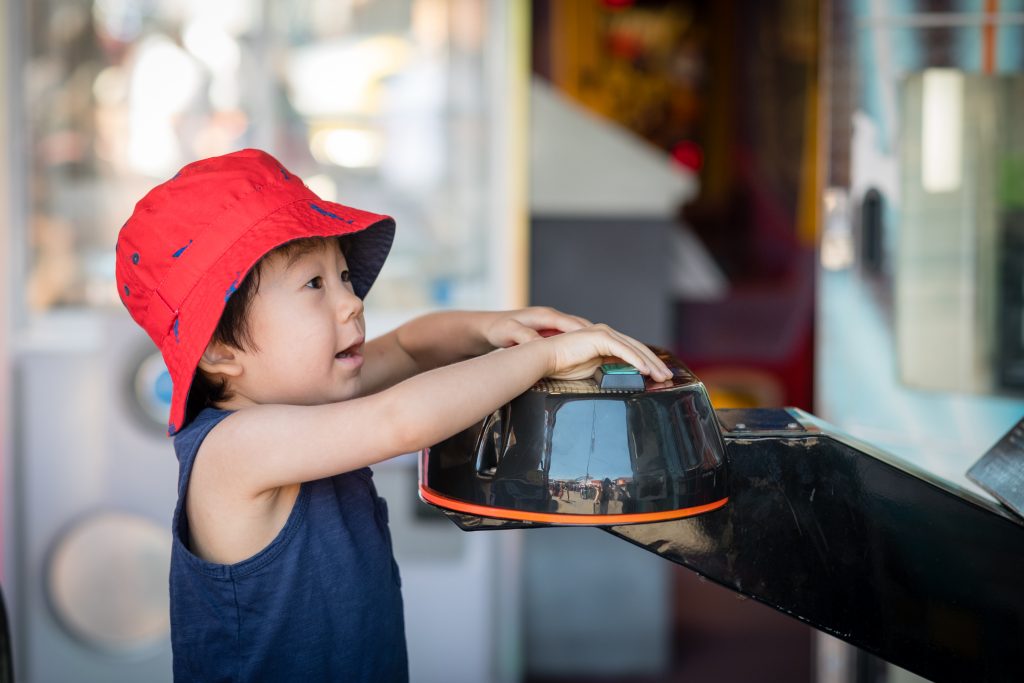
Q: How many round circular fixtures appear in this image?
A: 2